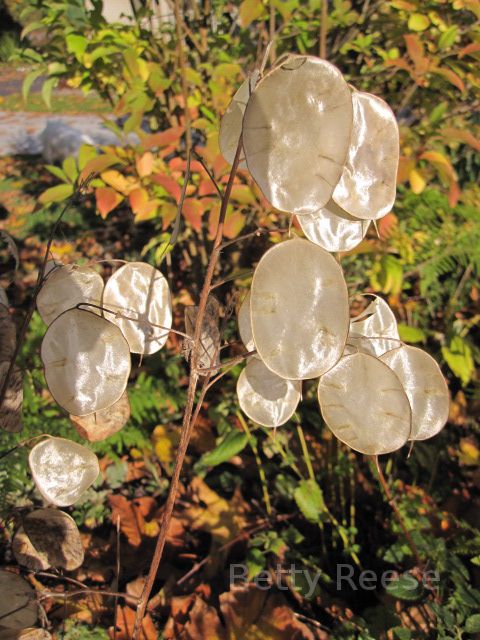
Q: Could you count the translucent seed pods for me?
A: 14